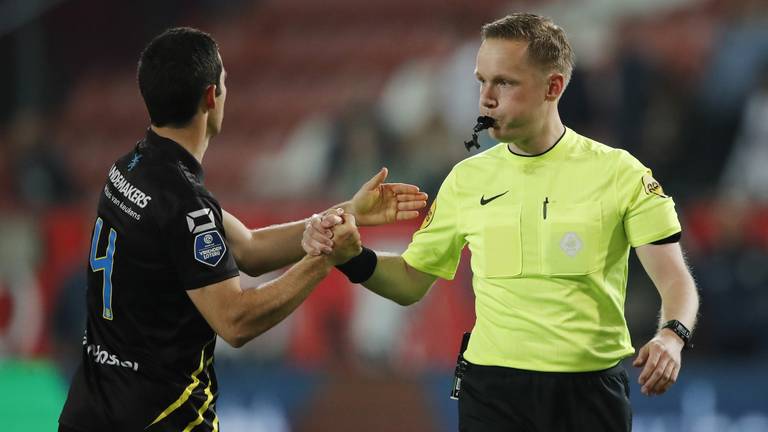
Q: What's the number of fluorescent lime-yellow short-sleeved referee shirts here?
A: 1